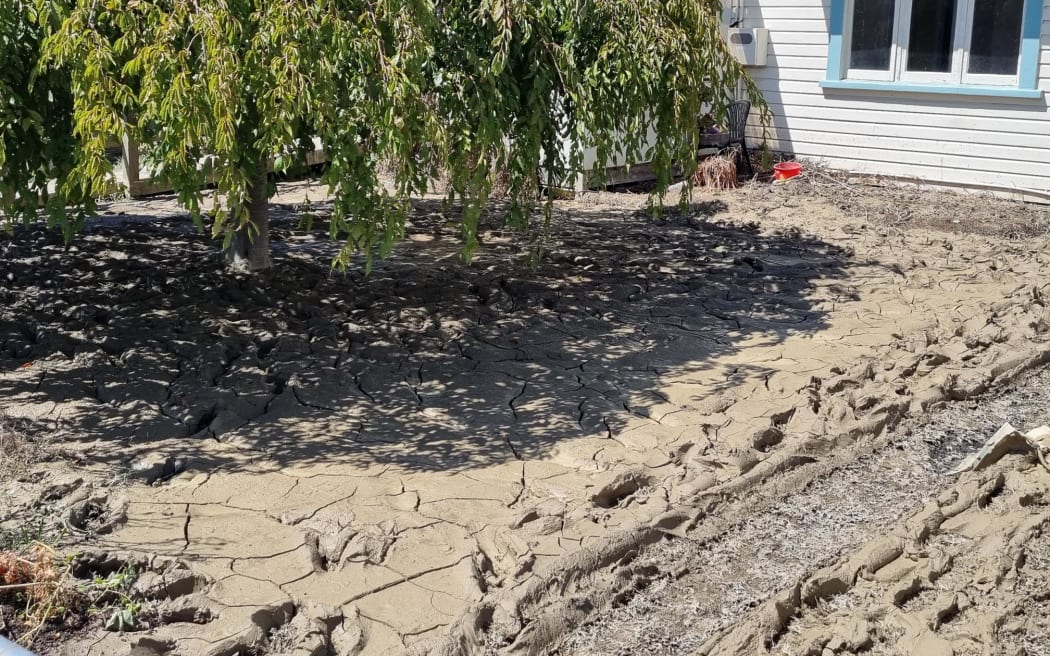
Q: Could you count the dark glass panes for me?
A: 3